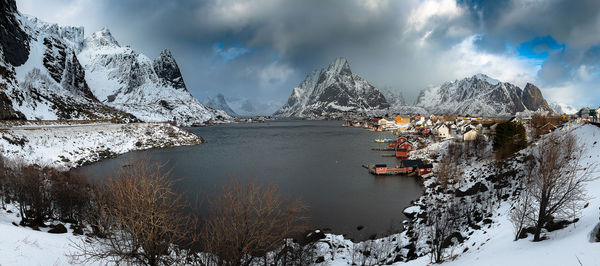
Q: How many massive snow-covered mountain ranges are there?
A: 3